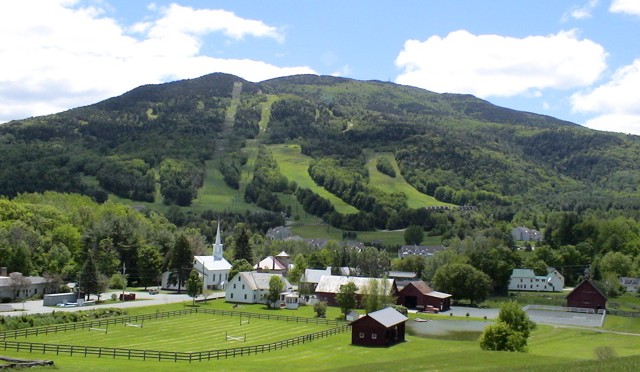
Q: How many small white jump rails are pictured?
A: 4